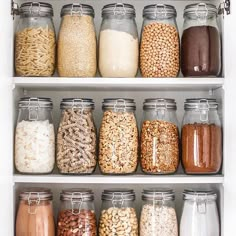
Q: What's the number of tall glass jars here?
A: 15